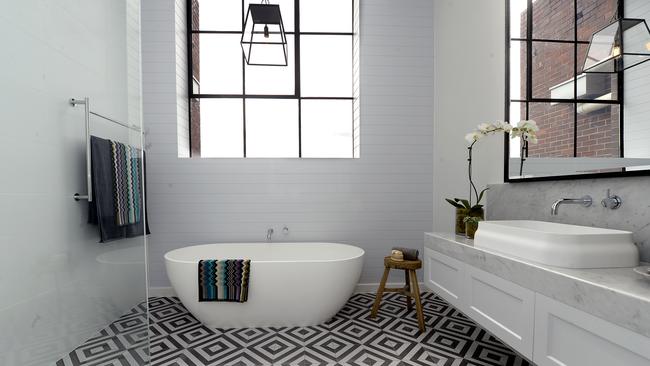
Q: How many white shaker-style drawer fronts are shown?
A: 3